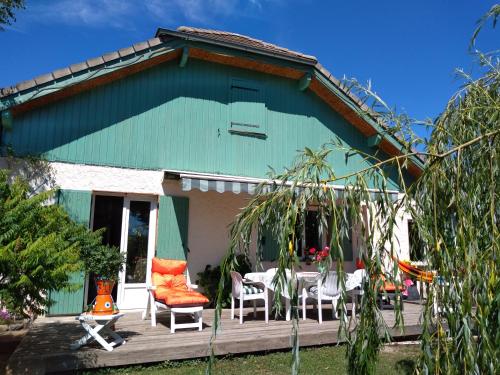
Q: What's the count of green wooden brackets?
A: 4